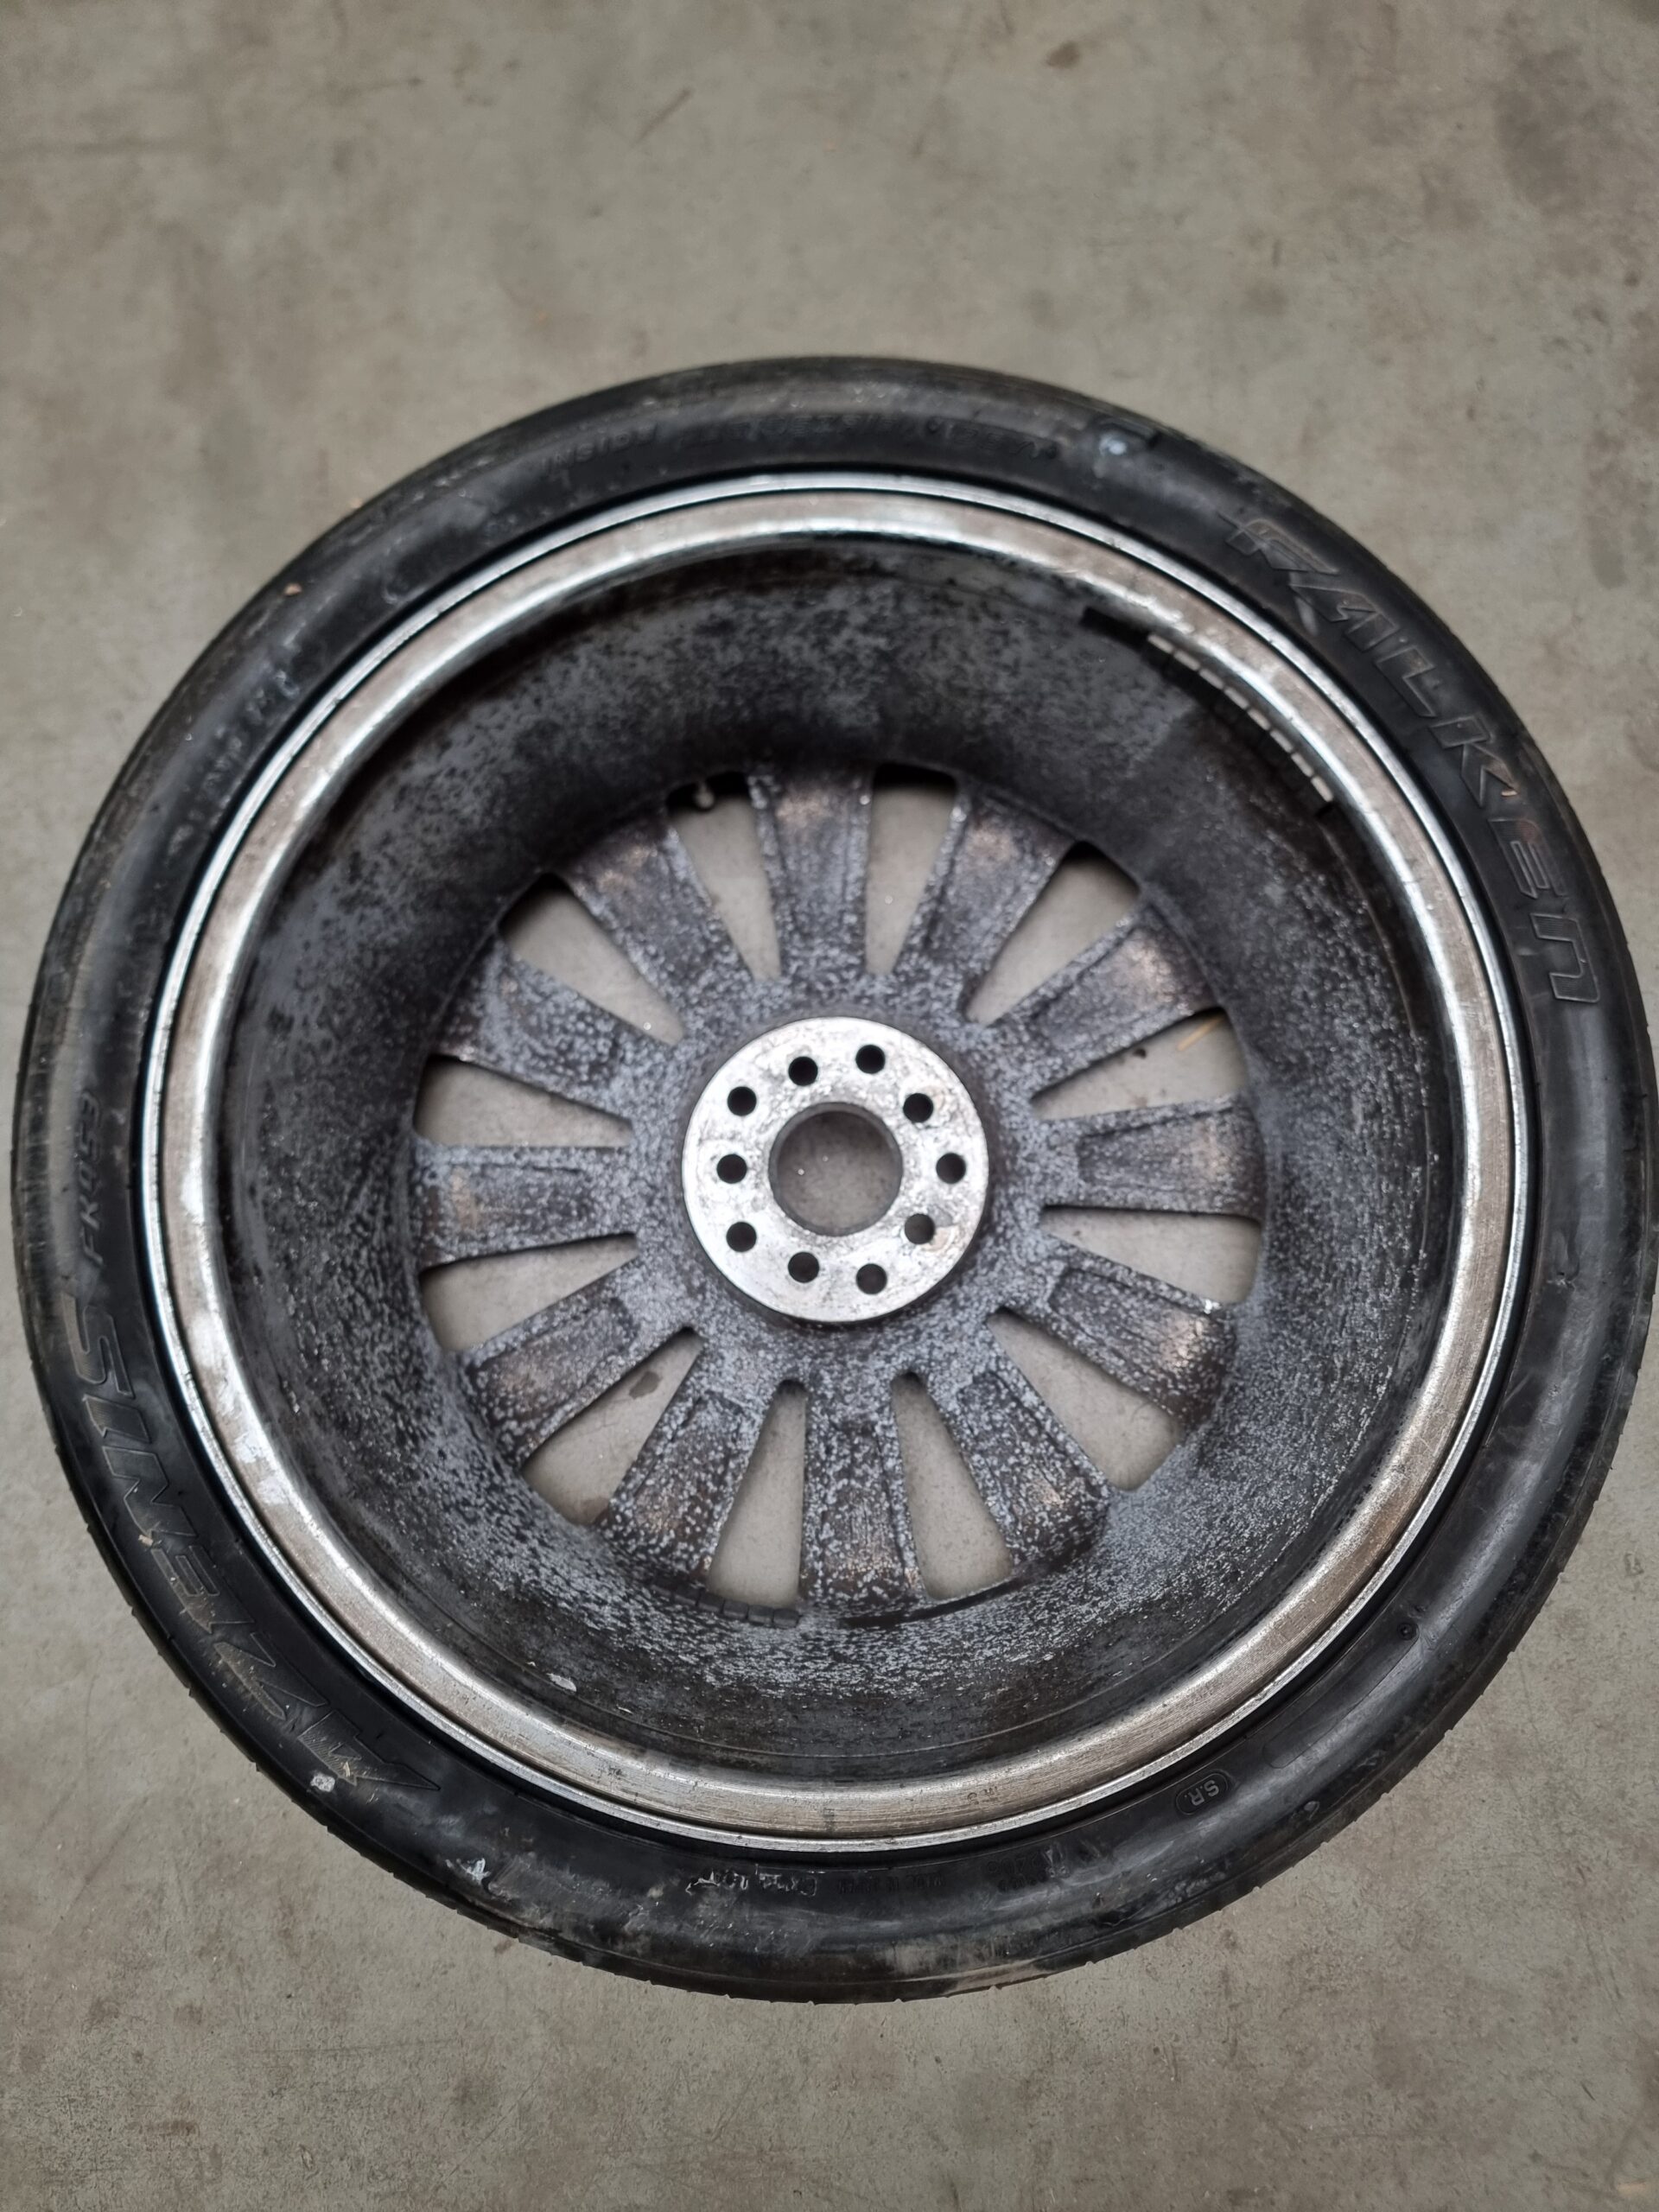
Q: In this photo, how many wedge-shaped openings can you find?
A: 12